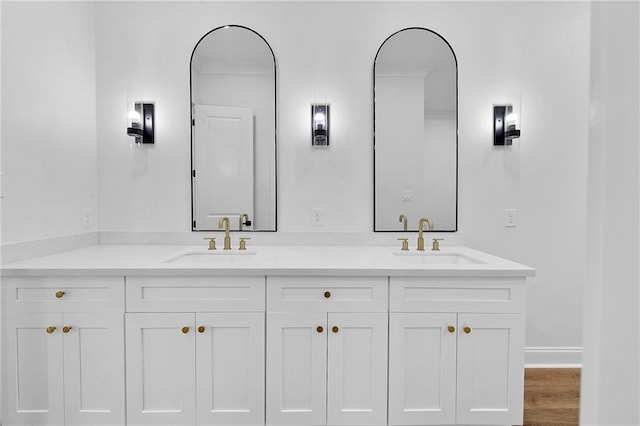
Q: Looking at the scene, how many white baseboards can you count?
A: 1